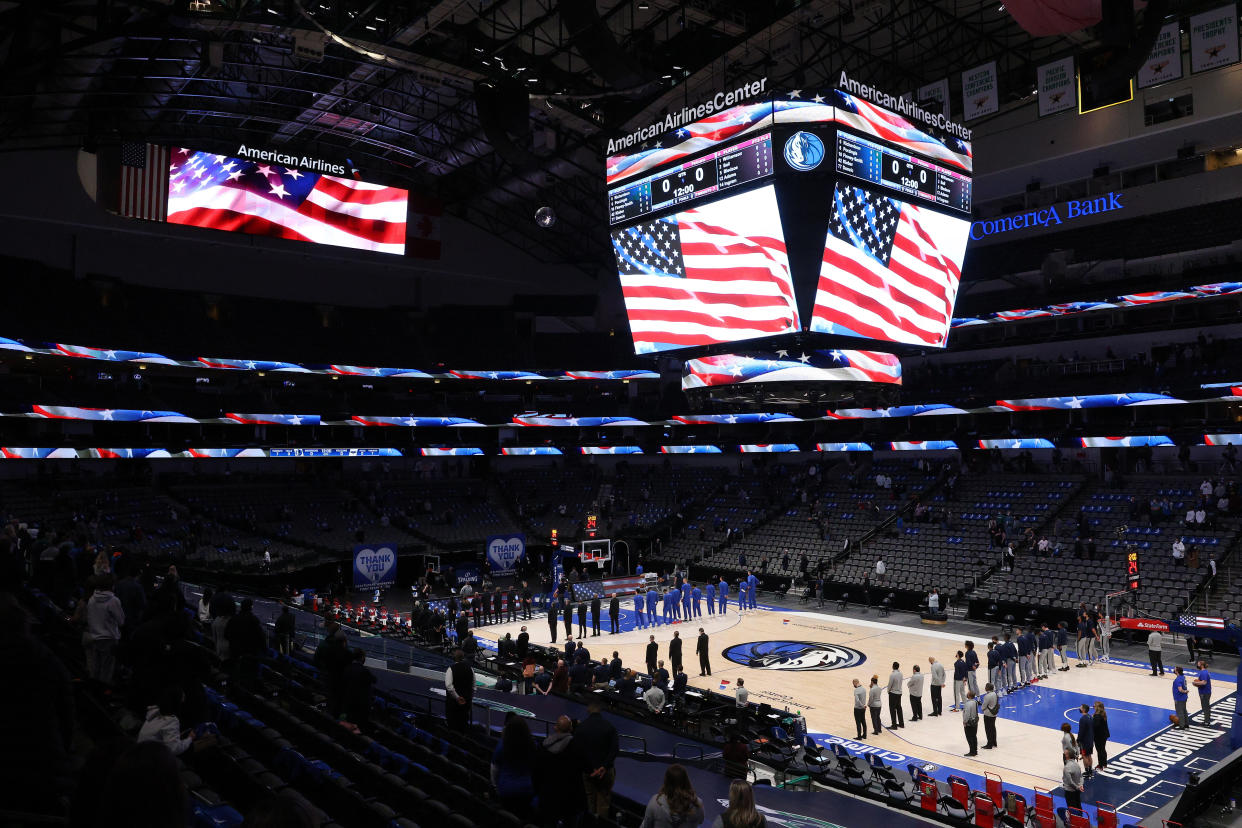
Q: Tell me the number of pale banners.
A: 5